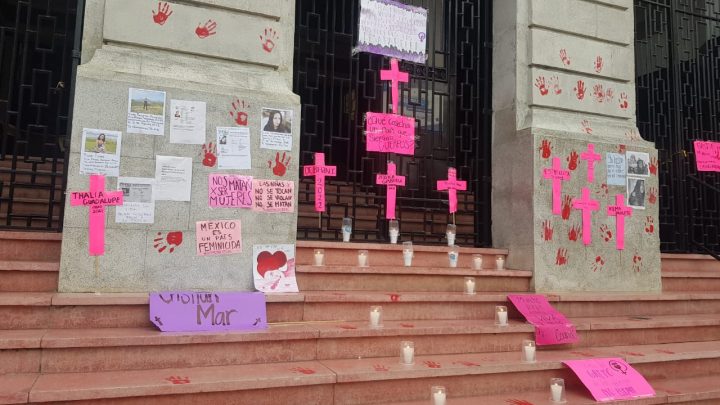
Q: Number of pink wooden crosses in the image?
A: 9